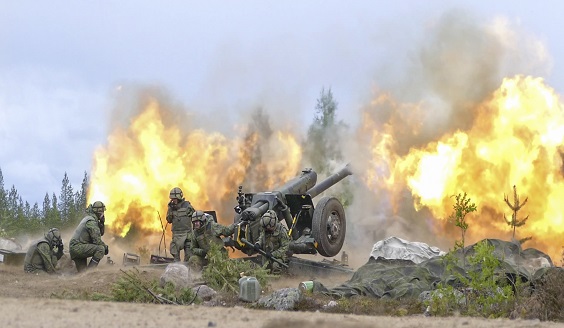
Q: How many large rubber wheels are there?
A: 1